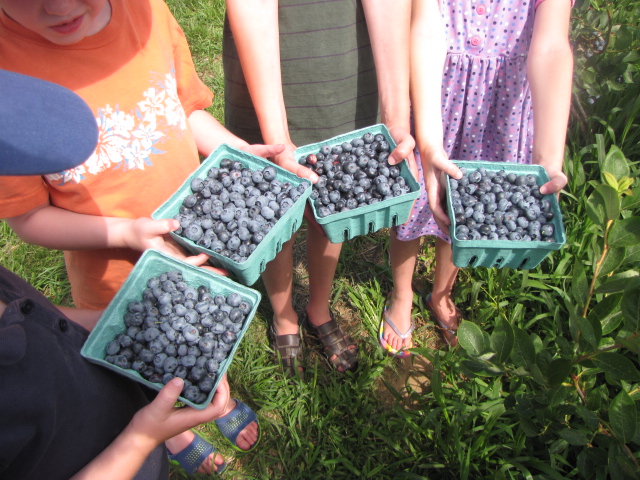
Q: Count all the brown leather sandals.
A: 2